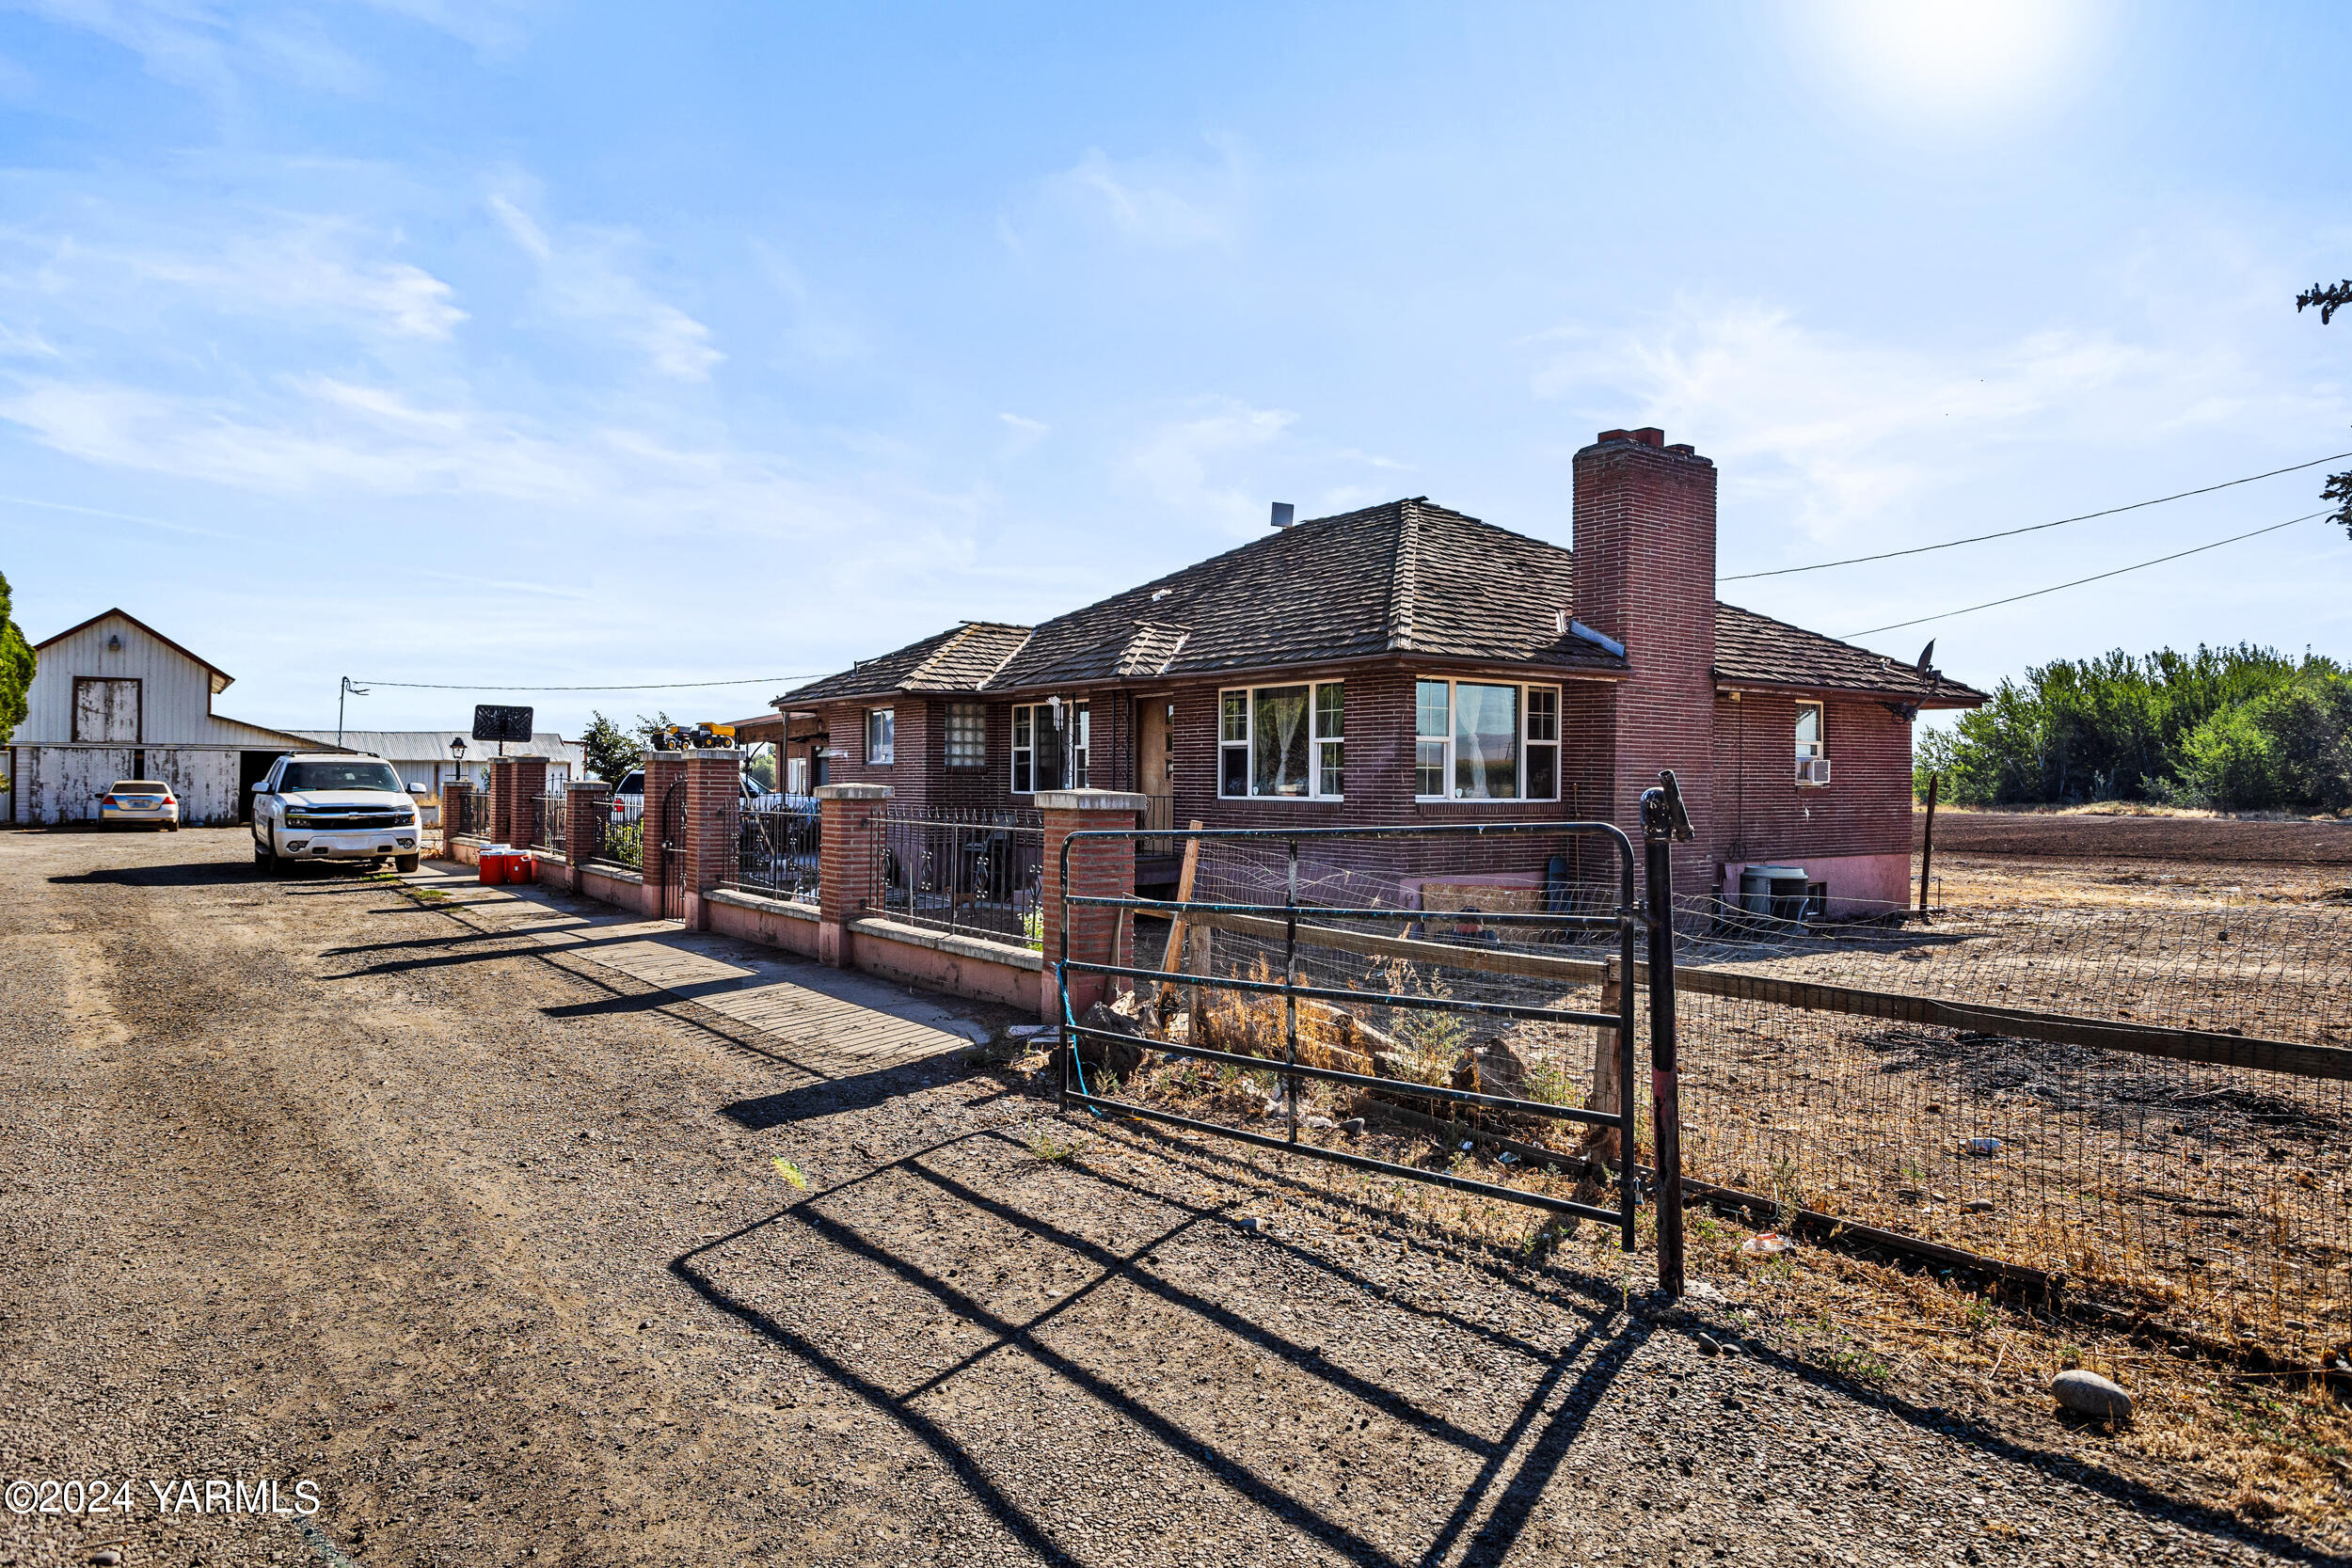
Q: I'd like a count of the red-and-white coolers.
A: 3